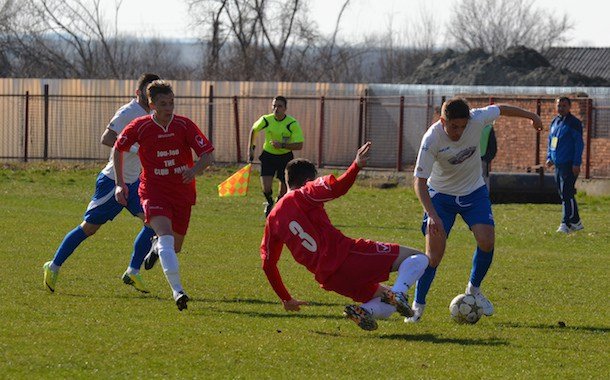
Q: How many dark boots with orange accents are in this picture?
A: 2